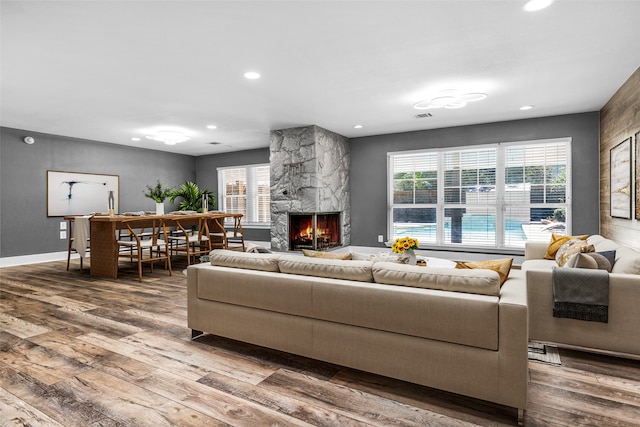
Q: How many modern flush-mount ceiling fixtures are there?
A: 2